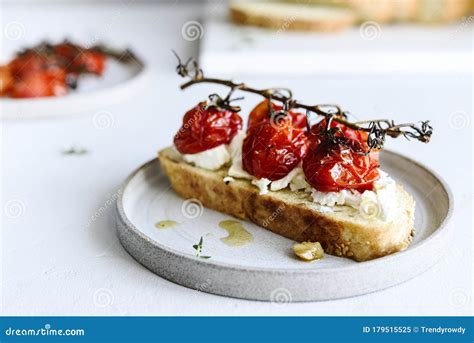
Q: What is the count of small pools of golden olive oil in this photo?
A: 2